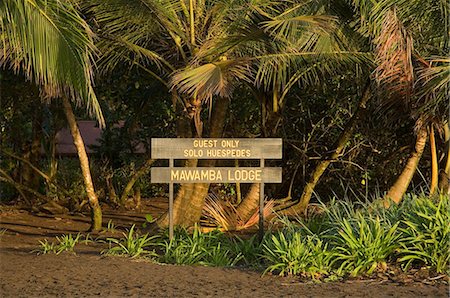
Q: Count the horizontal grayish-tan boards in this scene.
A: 2